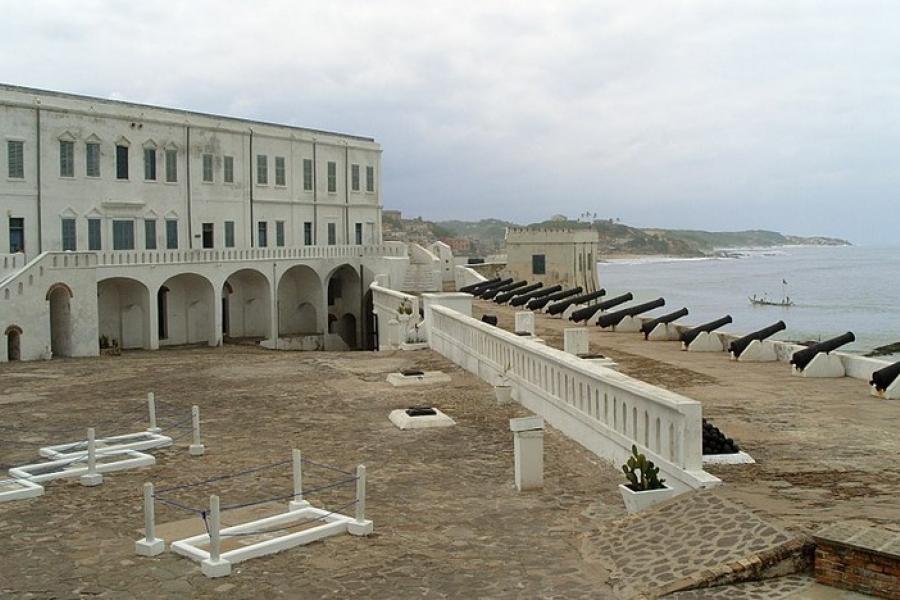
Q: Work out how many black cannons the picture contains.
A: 14